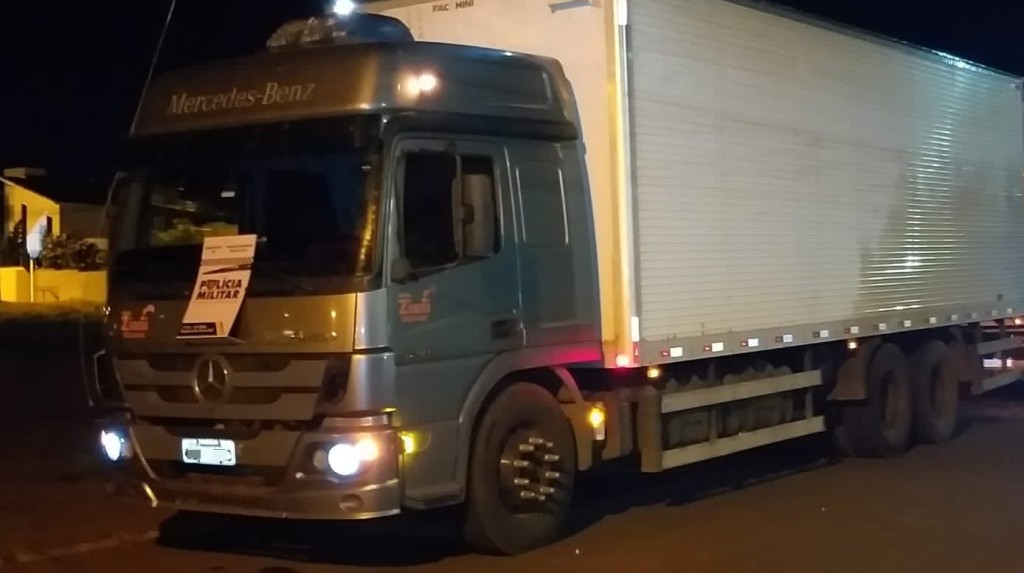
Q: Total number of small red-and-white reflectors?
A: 13